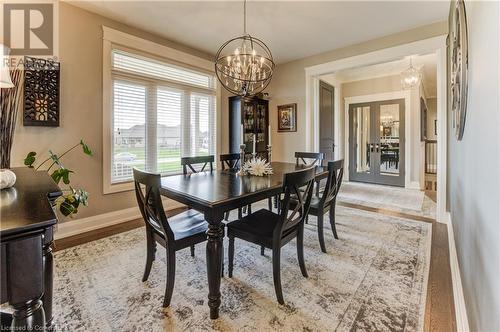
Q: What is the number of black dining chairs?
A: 6